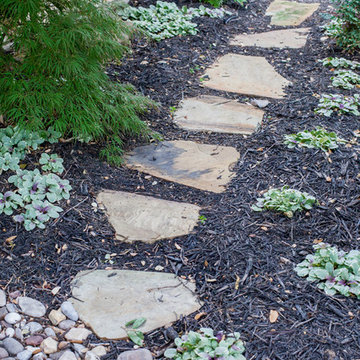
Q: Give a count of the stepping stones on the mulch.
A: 7